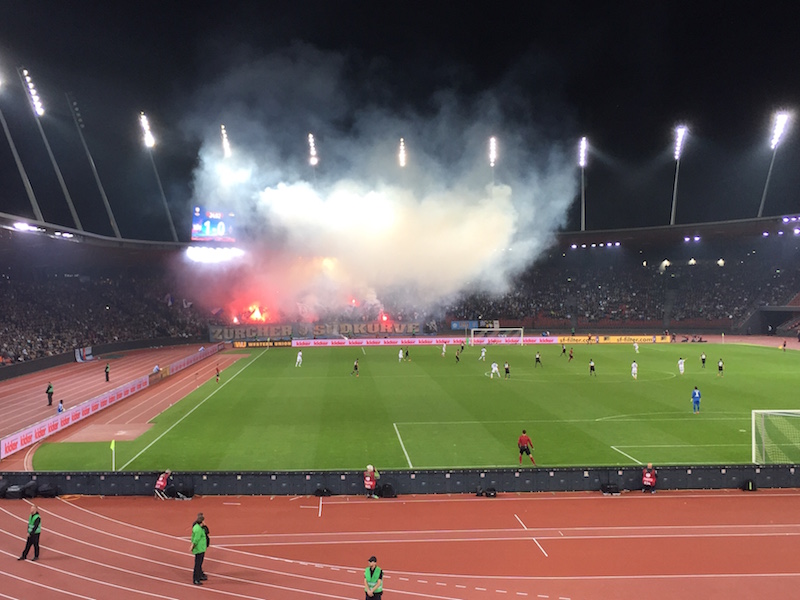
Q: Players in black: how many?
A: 10